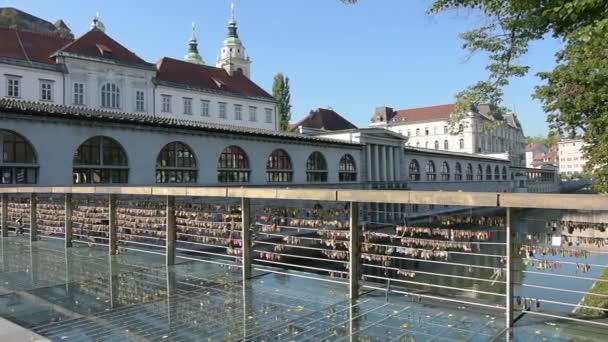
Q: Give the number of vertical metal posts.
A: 8